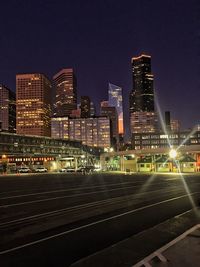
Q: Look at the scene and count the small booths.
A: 3